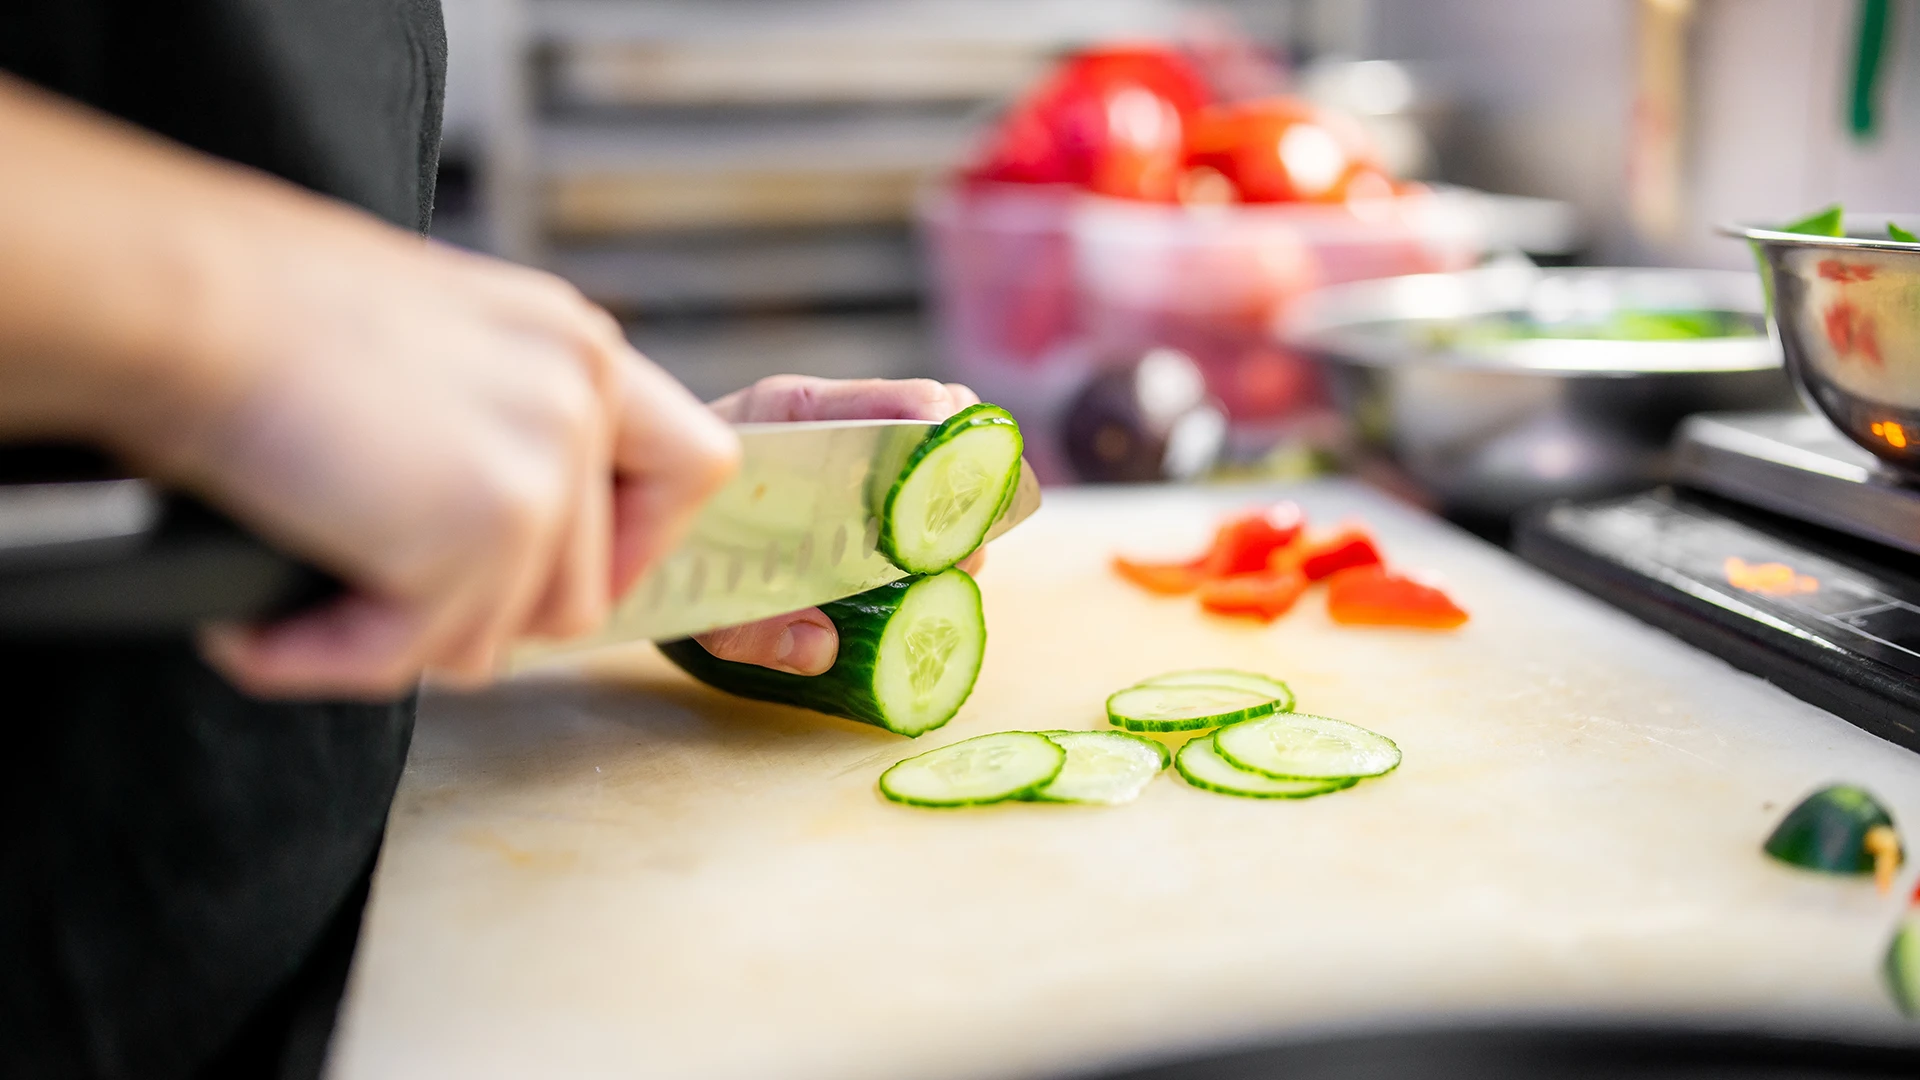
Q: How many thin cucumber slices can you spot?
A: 8